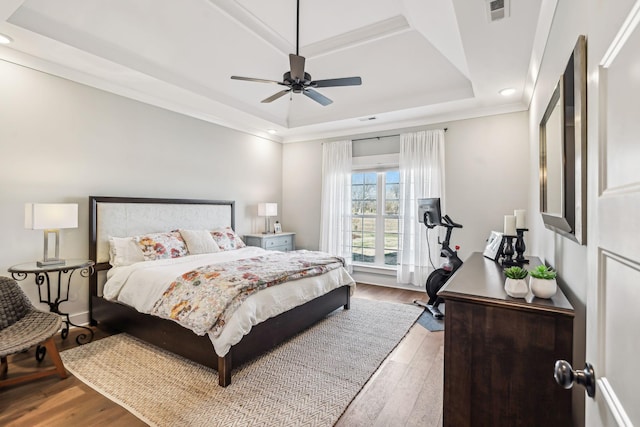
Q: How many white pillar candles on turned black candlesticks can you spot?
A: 2